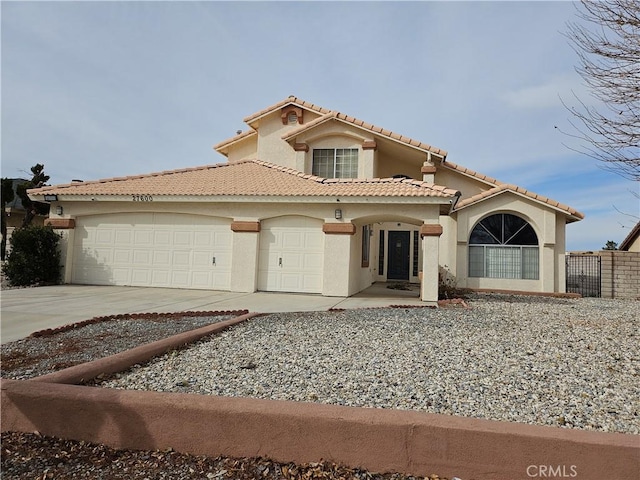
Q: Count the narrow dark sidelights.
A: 2